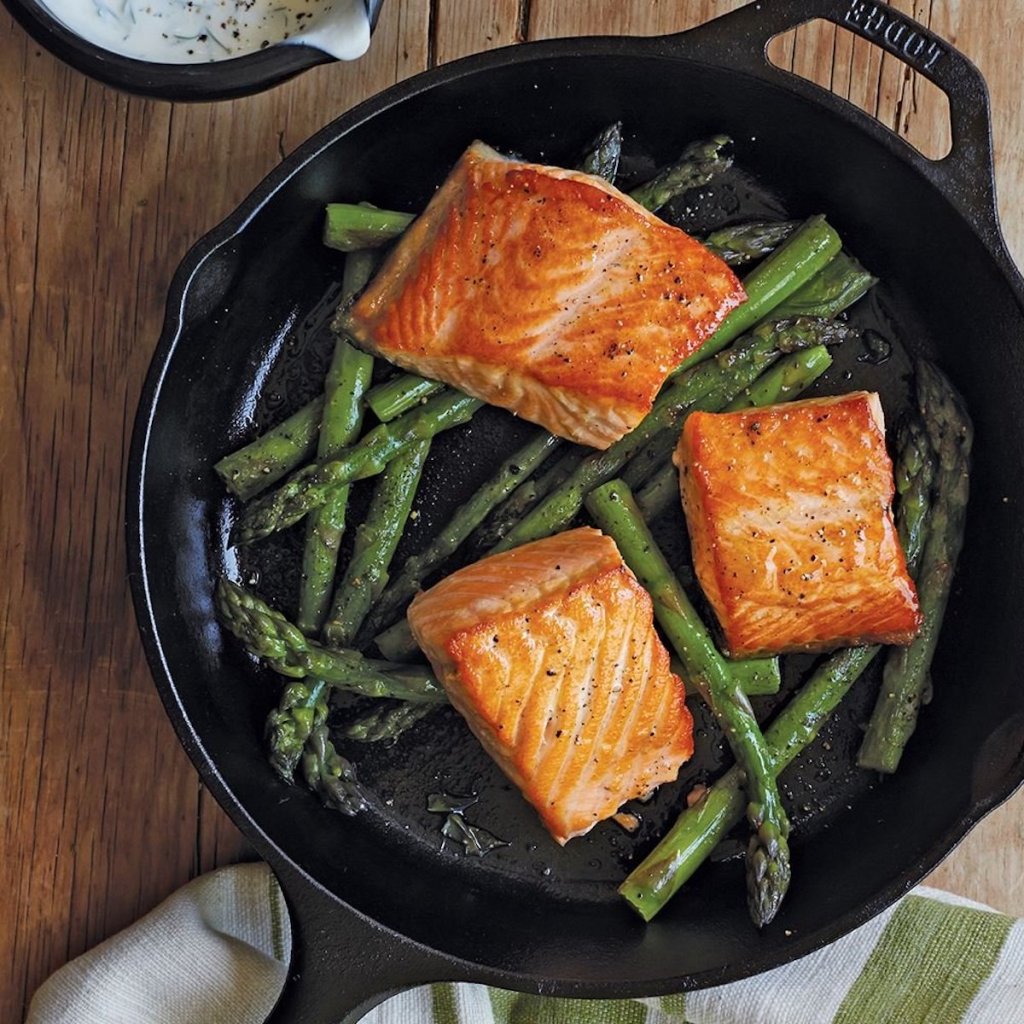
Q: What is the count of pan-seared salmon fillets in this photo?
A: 3